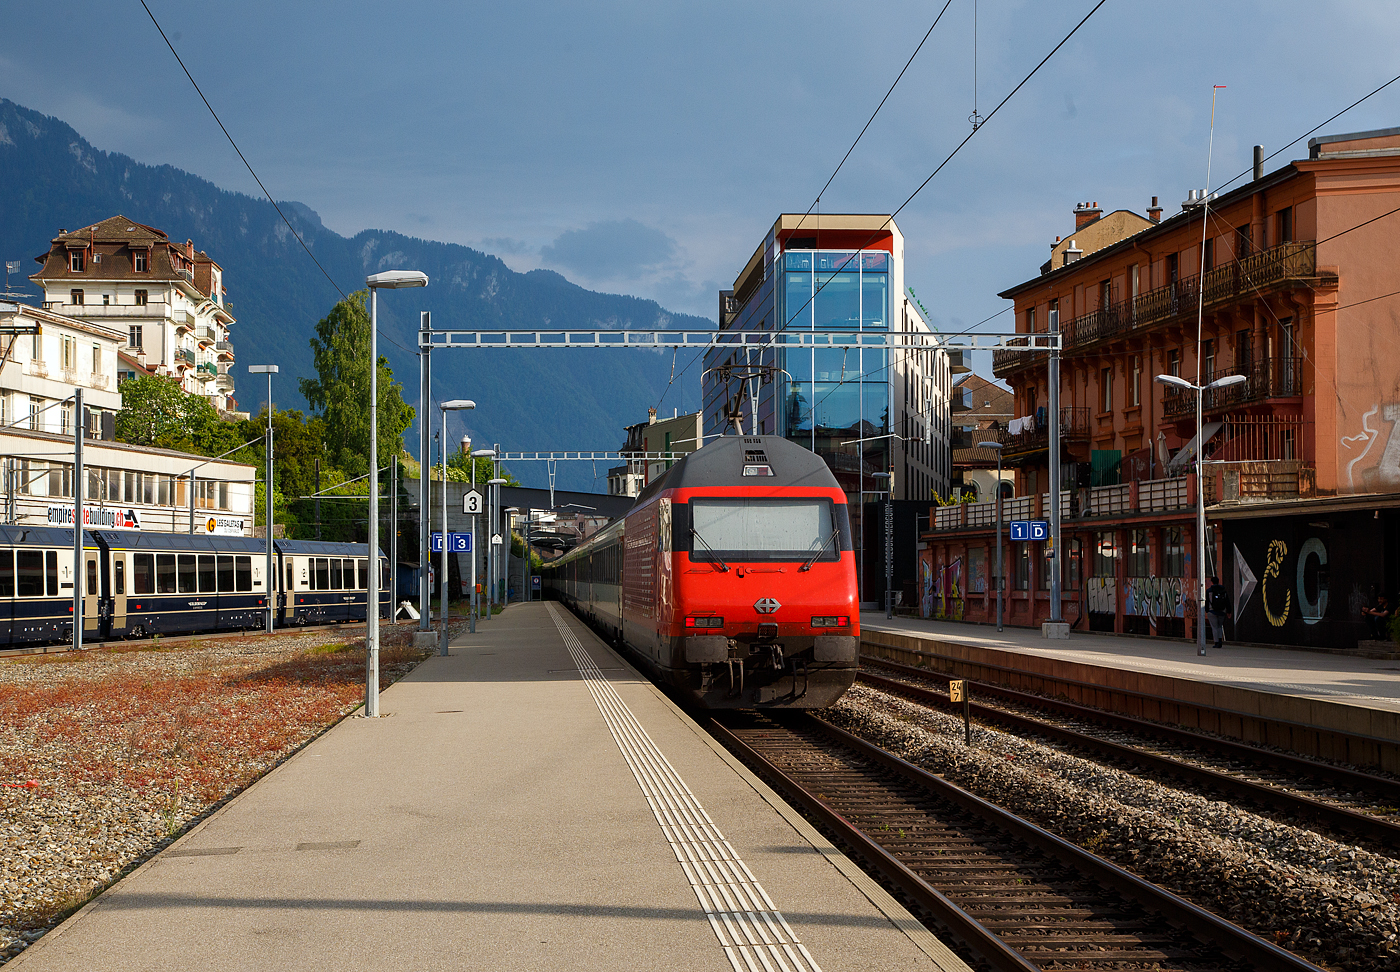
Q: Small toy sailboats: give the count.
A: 0